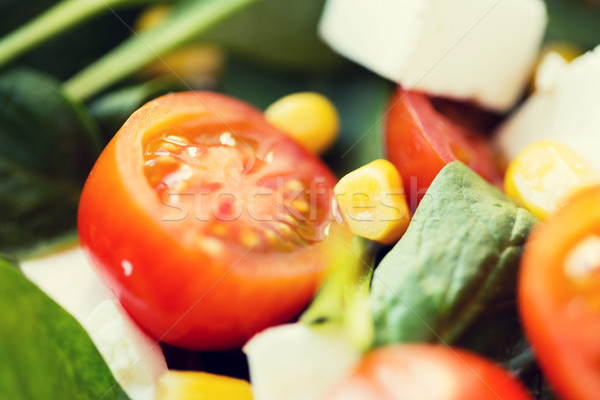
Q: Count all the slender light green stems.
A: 2